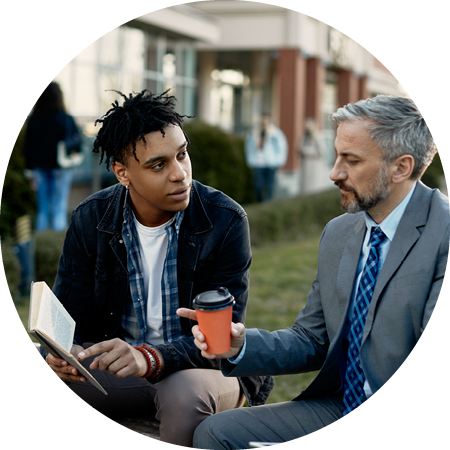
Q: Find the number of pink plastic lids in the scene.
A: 0